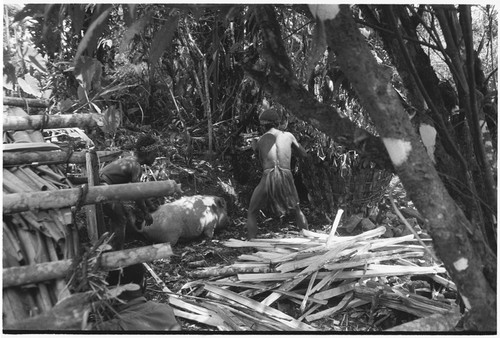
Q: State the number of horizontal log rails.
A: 5